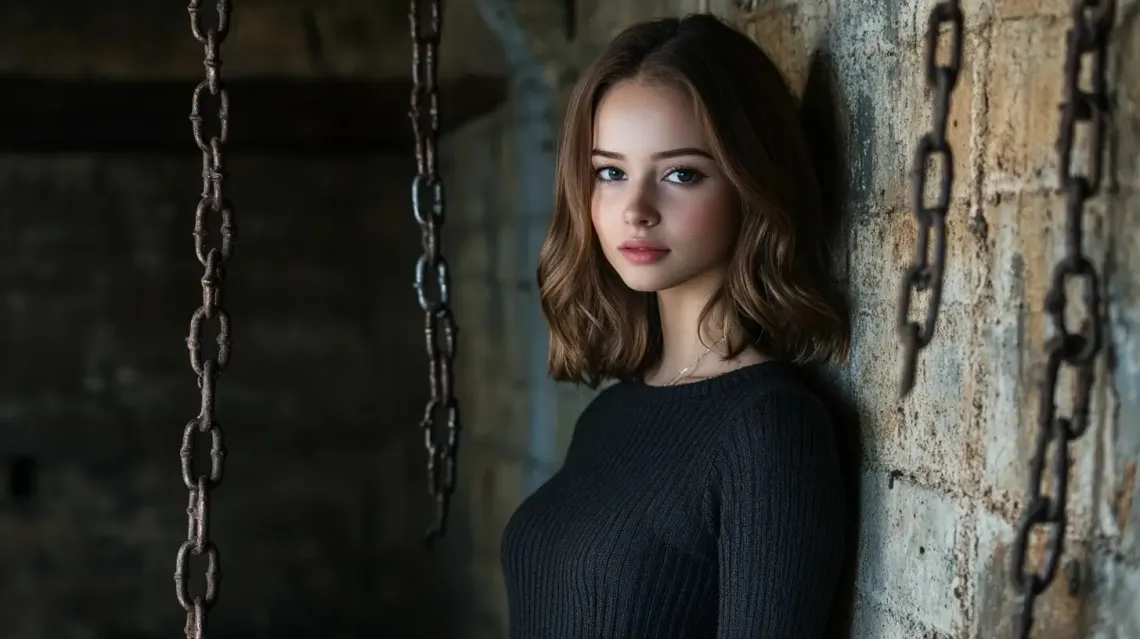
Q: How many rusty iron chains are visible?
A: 4